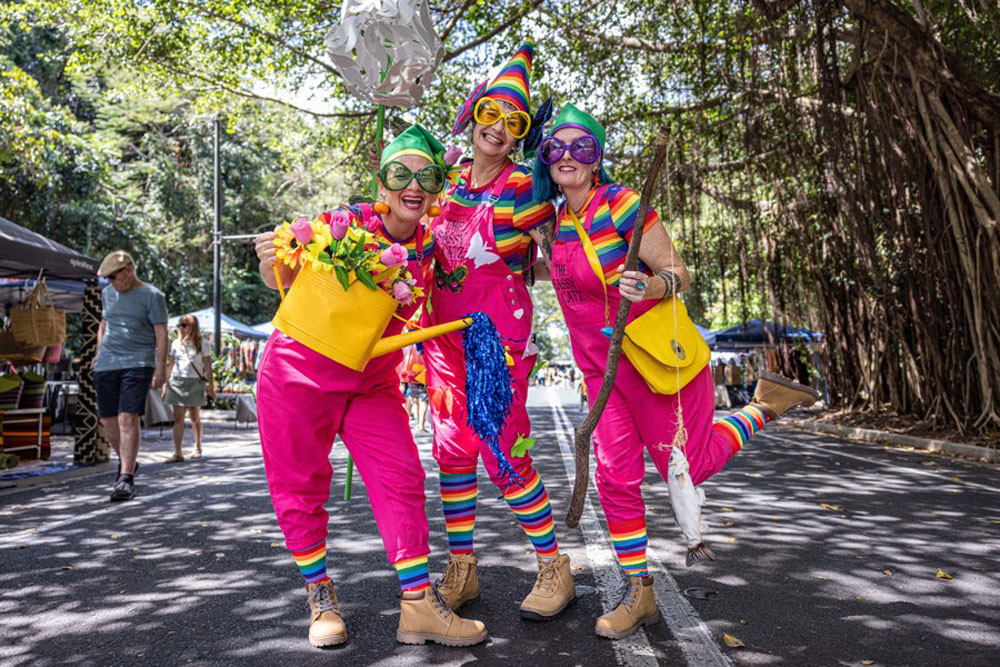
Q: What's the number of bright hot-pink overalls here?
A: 3